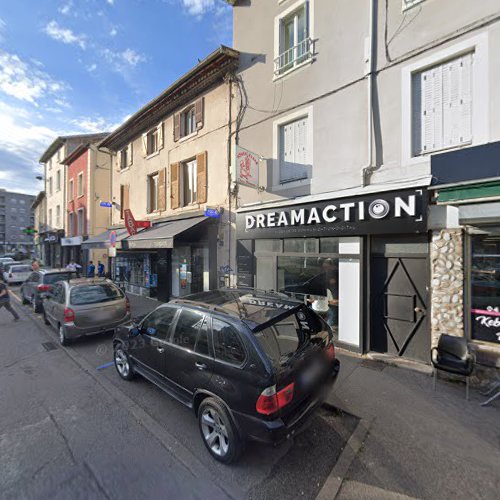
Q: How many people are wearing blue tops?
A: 2